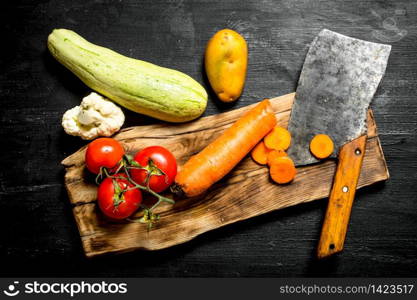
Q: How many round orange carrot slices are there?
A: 5